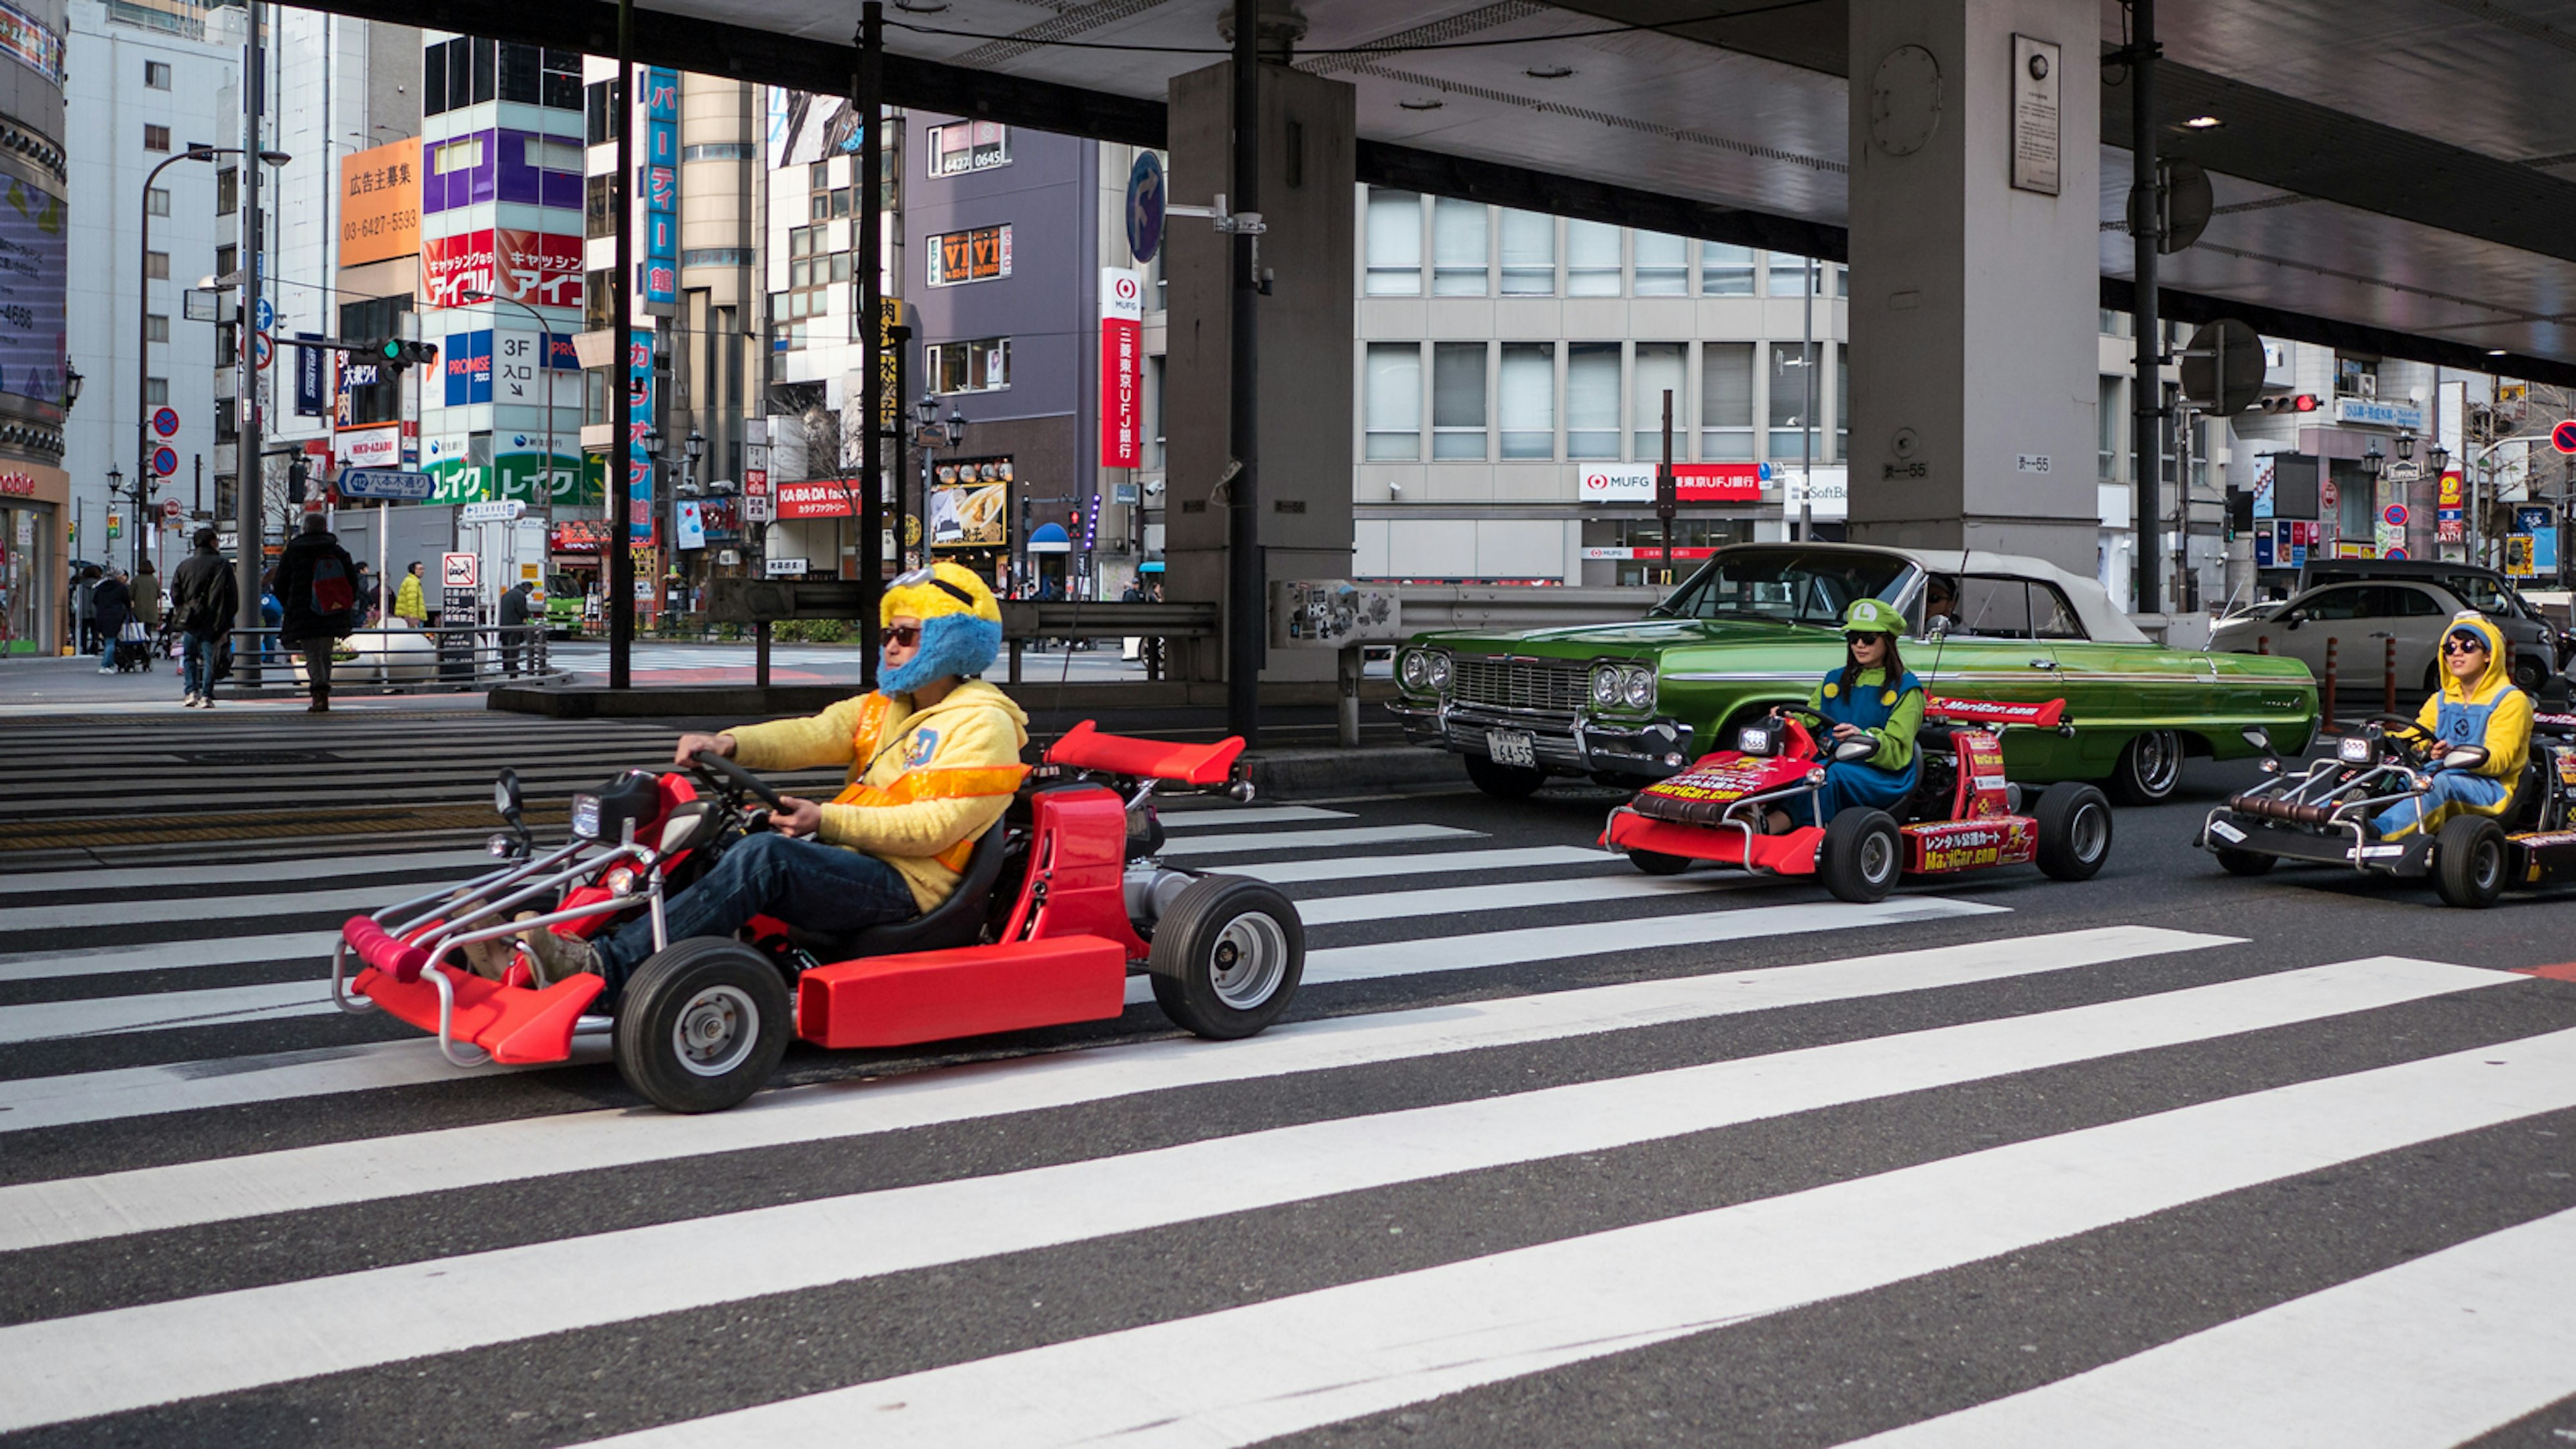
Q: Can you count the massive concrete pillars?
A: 2